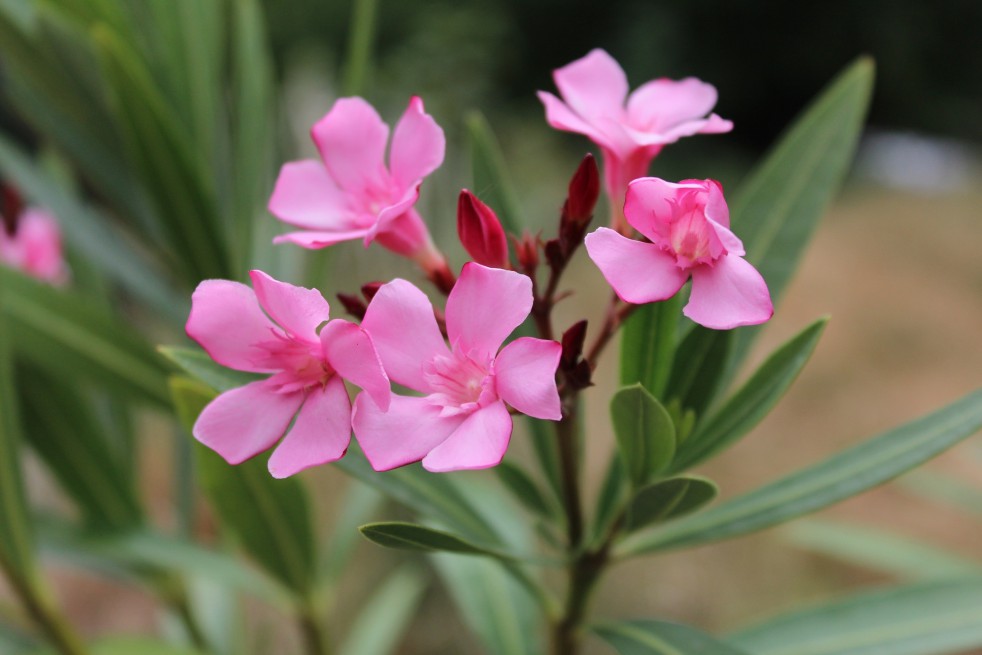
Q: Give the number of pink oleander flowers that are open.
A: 5